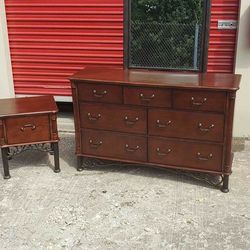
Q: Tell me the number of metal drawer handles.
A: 12